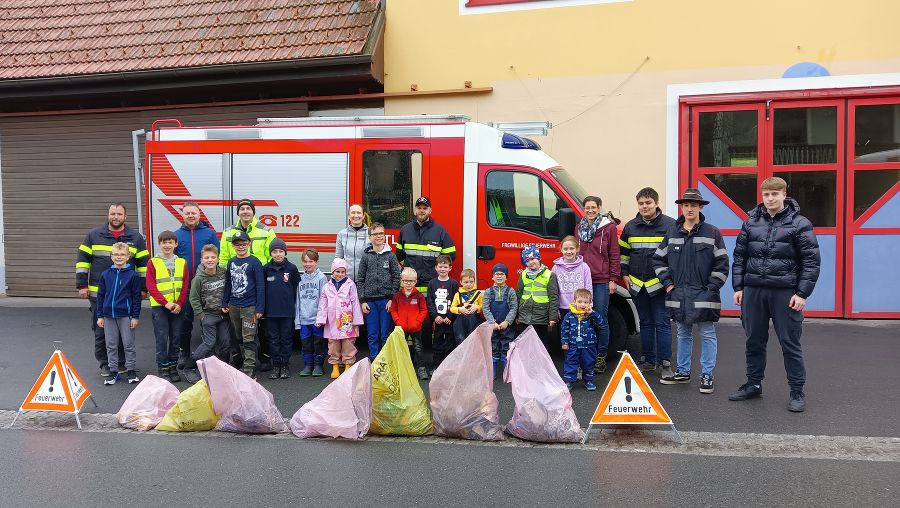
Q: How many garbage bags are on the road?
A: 7